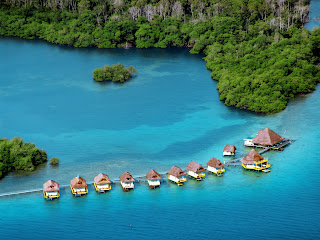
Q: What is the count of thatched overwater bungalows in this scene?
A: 11